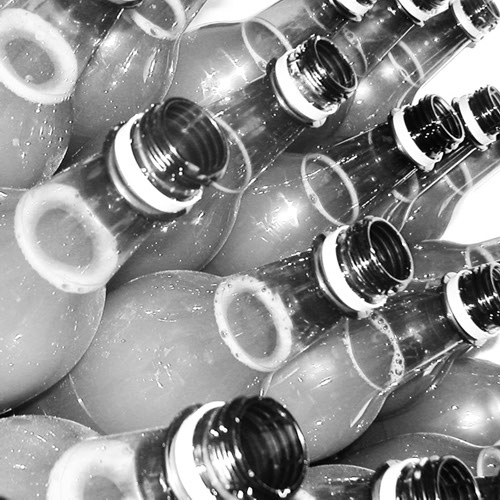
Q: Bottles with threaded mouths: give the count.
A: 11